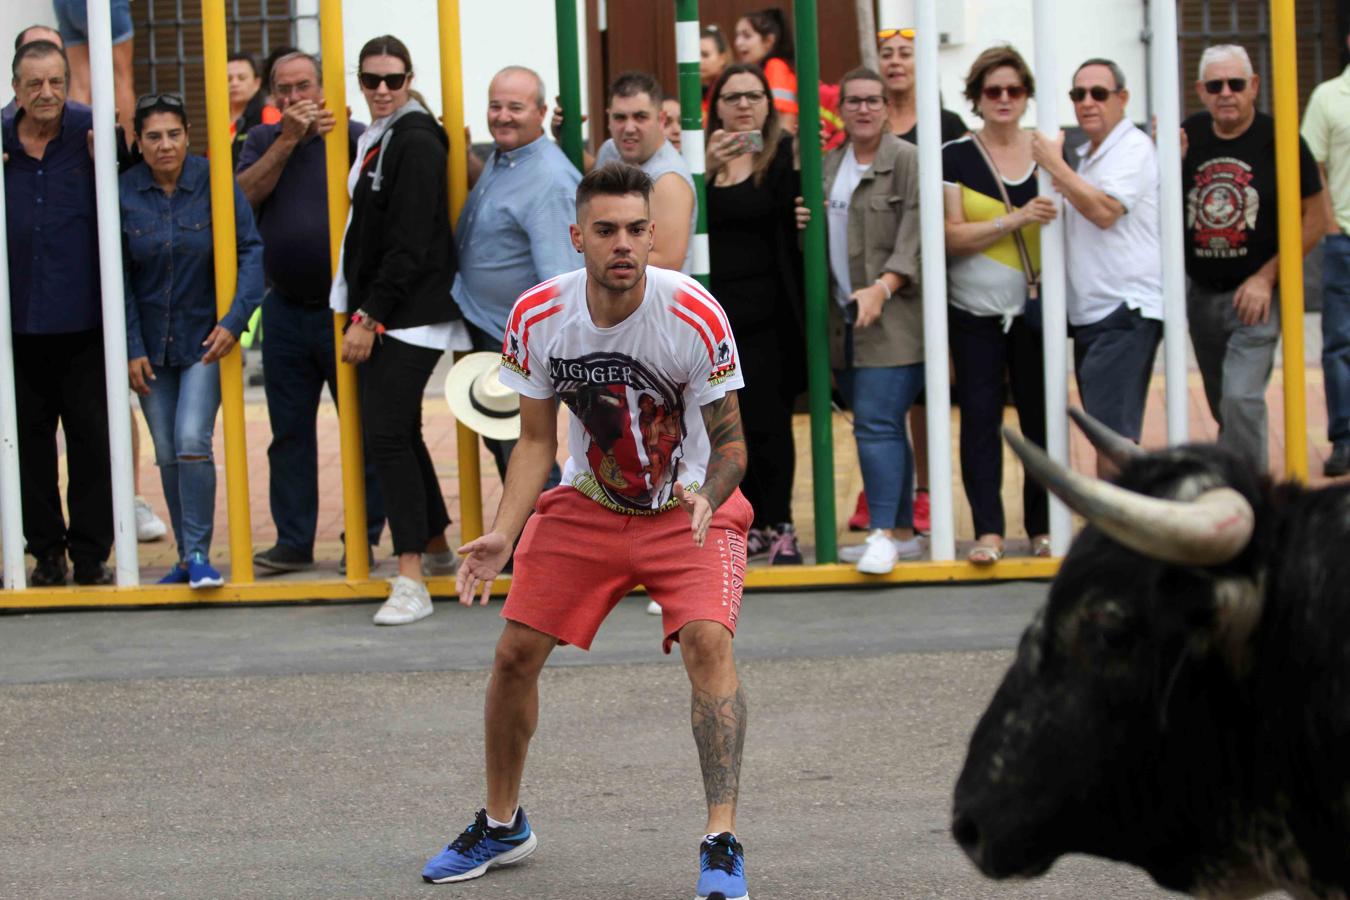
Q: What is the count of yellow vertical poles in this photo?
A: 4